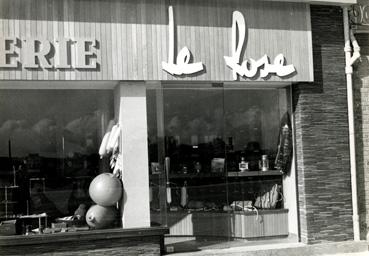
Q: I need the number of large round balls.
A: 2